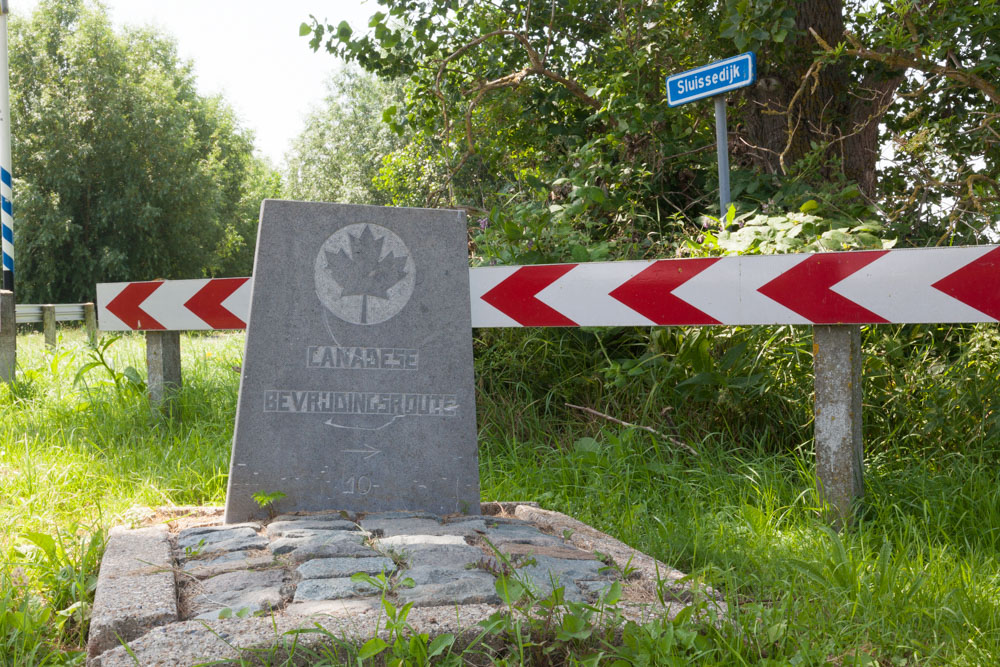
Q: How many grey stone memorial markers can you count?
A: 1